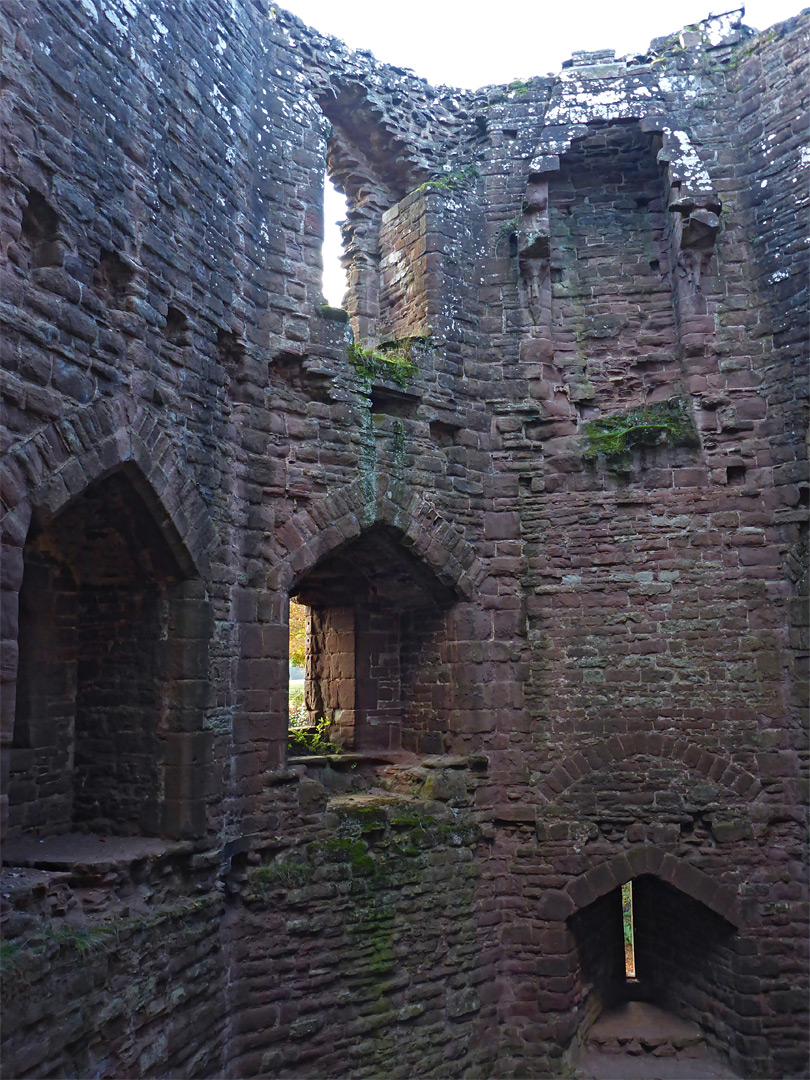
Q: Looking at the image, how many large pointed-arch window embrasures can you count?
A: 3